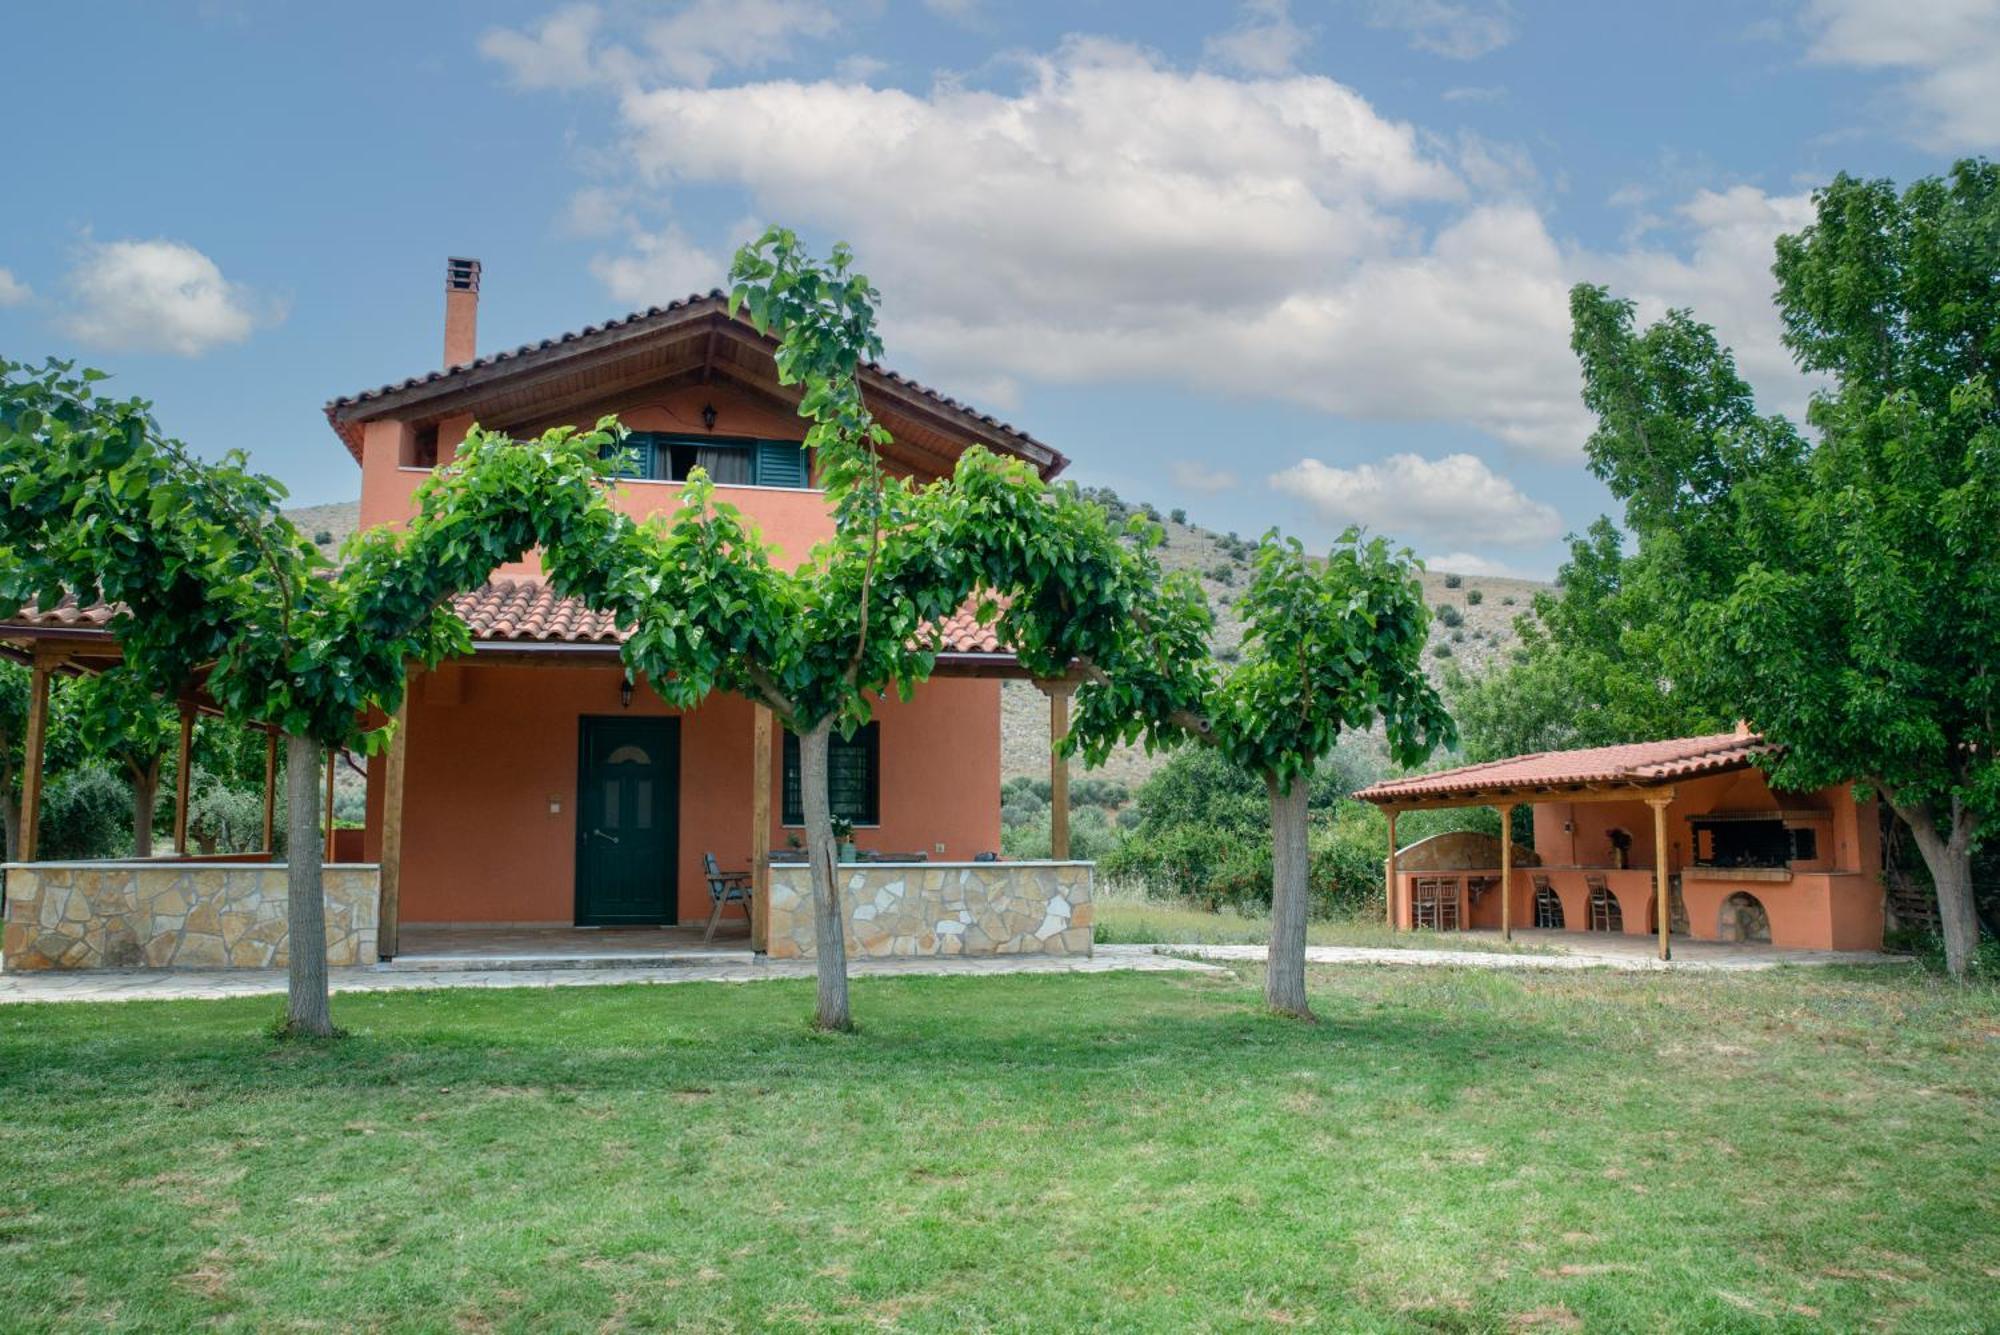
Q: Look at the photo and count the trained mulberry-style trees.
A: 3